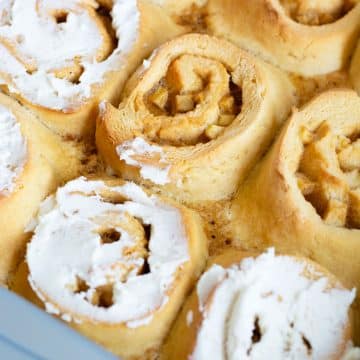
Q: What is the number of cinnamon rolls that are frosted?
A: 4